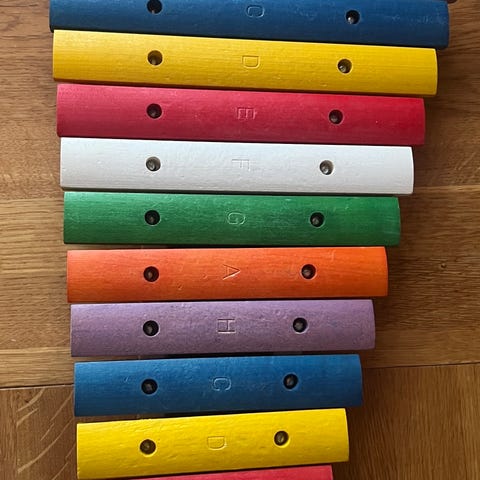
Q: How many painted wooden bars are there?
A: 10